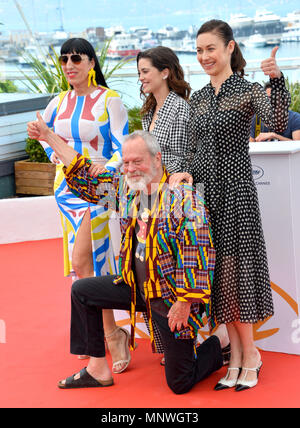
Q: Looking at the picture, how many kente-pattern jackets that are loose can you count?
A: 1